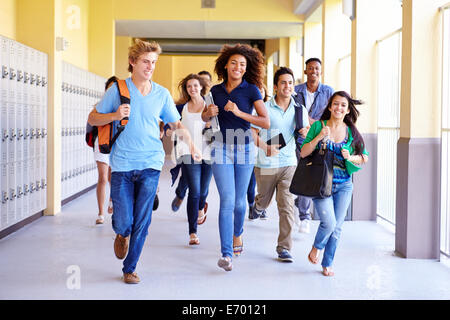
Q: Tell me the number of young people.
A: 9